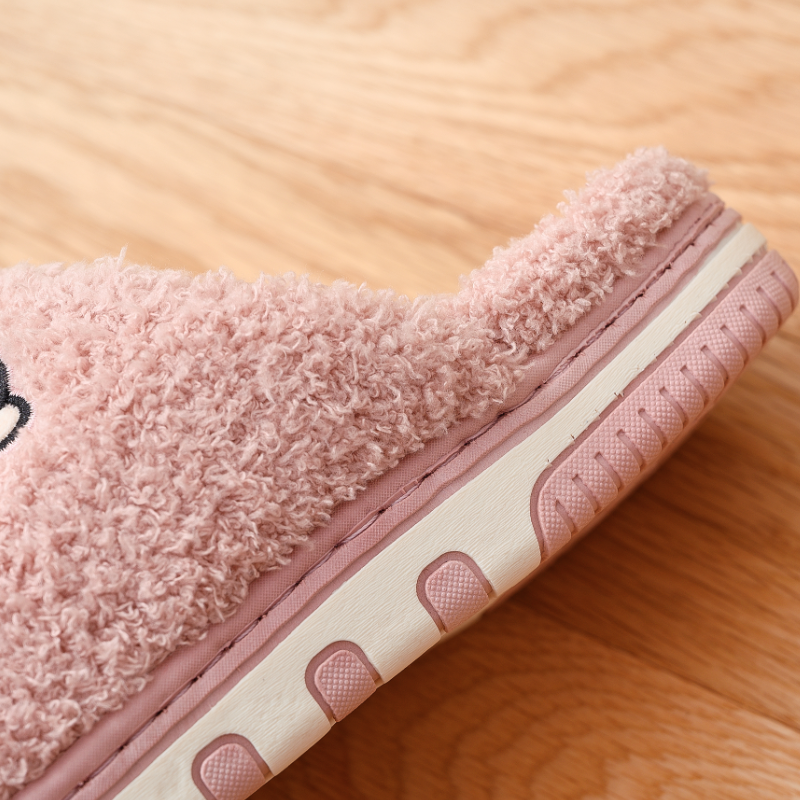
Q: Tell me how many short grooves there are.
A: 12